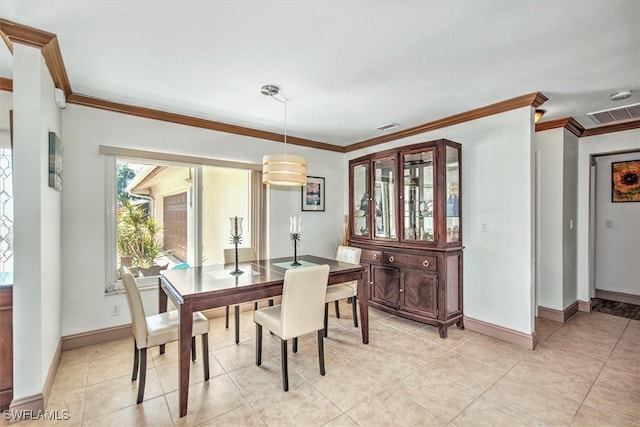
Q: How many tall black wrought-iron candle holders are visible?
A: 2